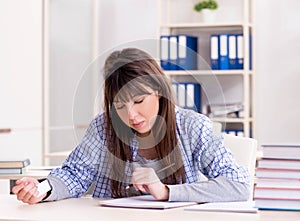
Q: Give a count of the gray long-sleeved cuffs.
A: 2